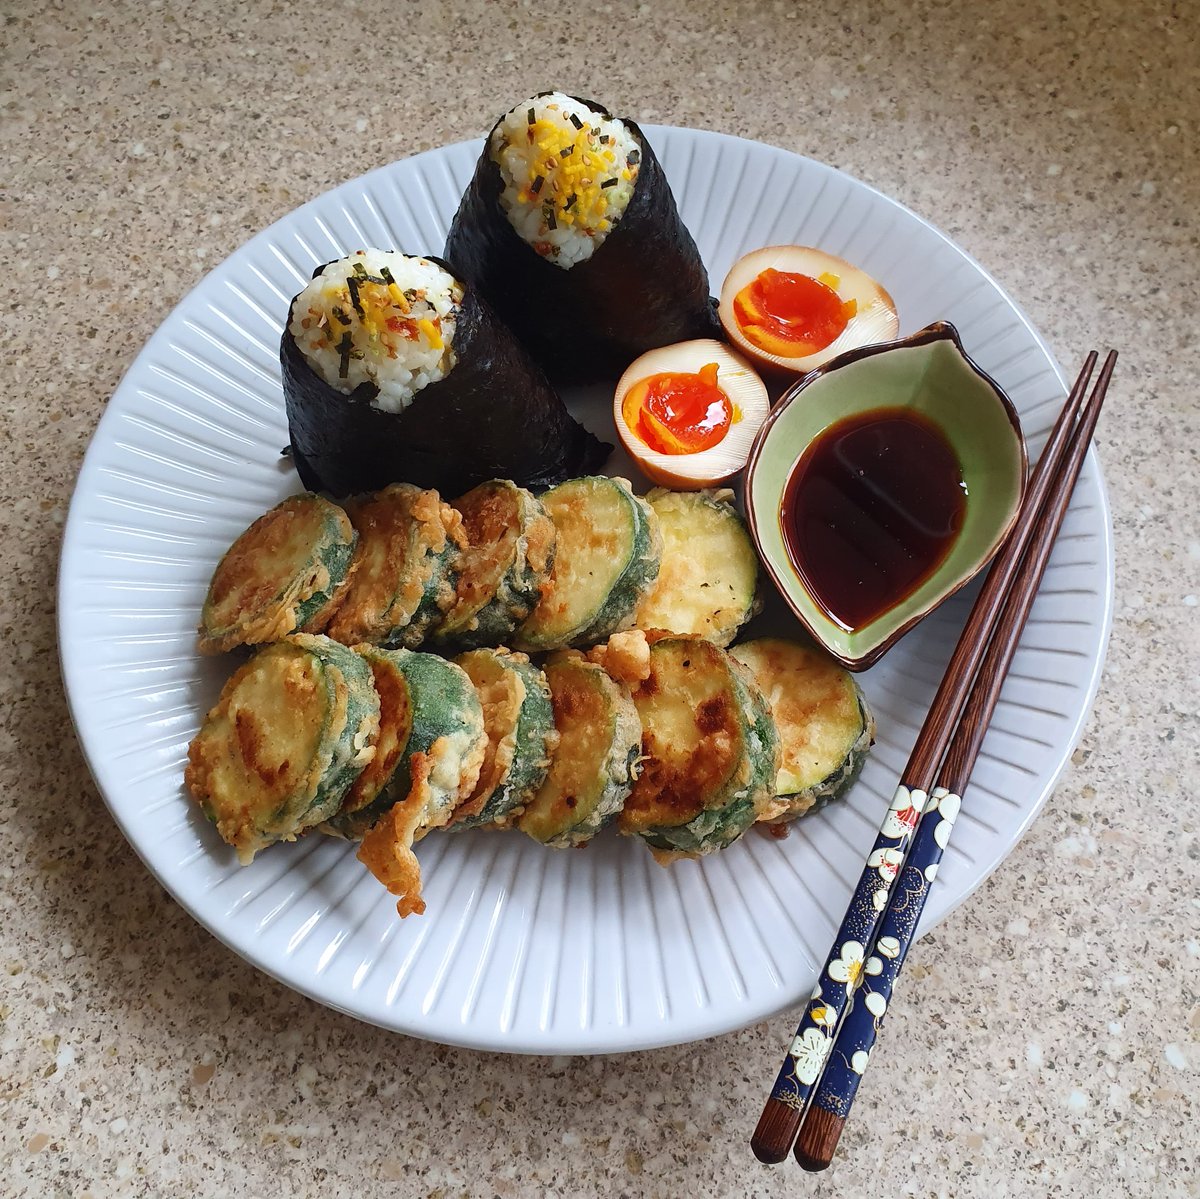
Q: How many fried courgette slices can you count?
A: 11